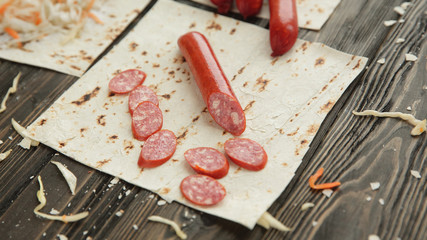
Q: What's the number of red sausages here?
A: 4